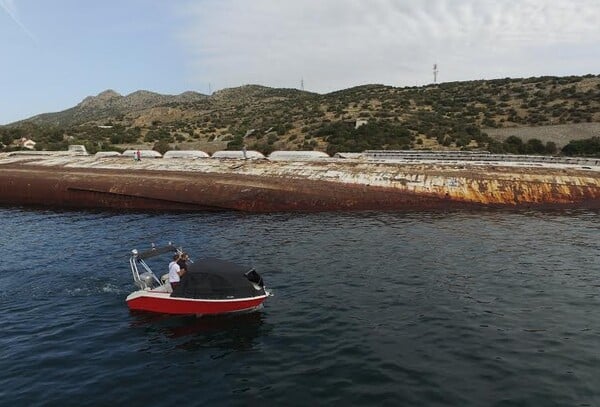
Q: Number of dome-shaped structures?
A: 5